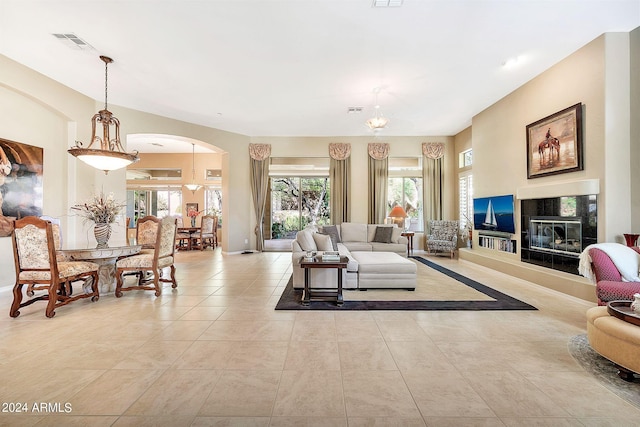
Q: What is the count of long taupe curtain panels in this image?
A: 4